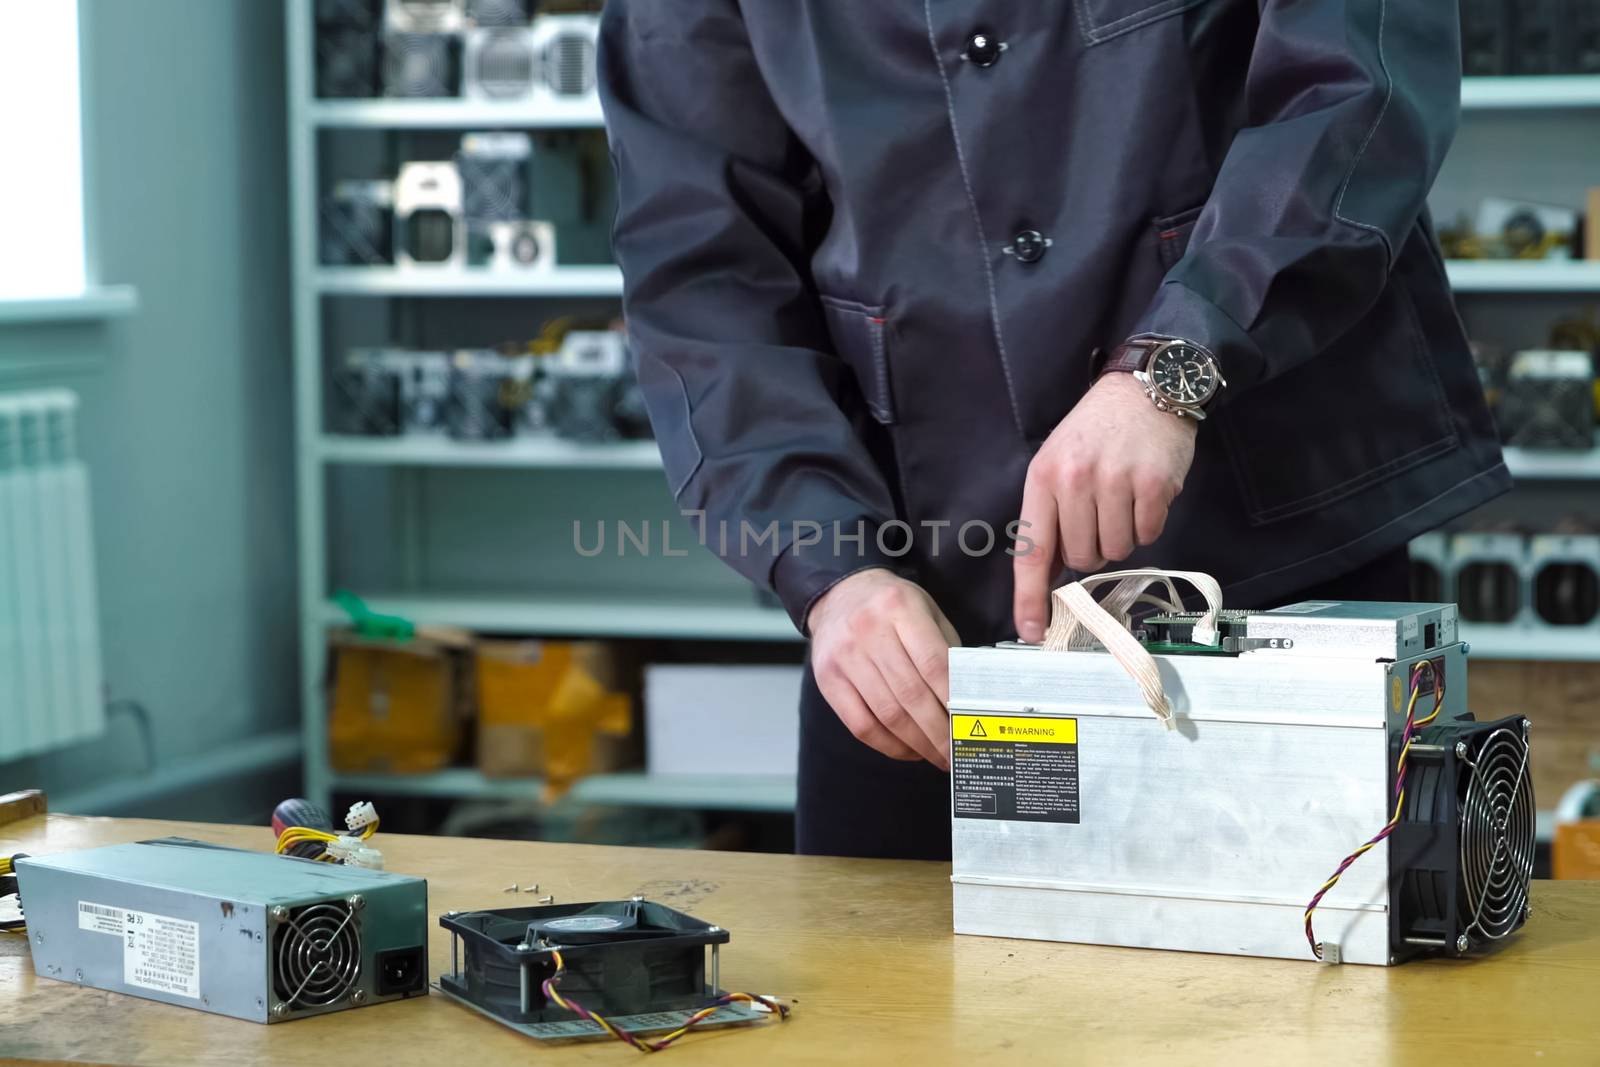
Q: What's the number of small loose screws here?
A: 3